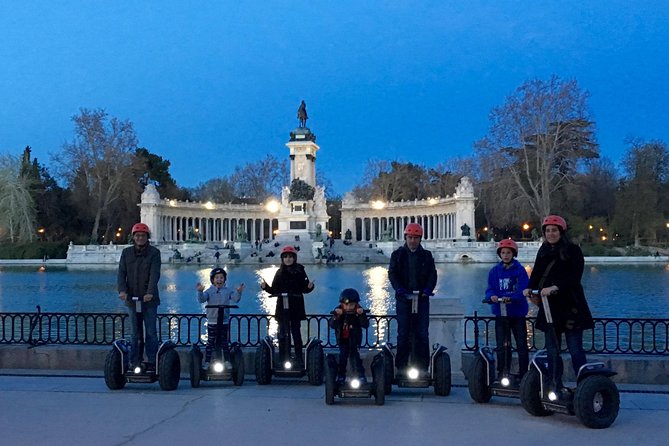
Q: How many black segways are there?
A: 7